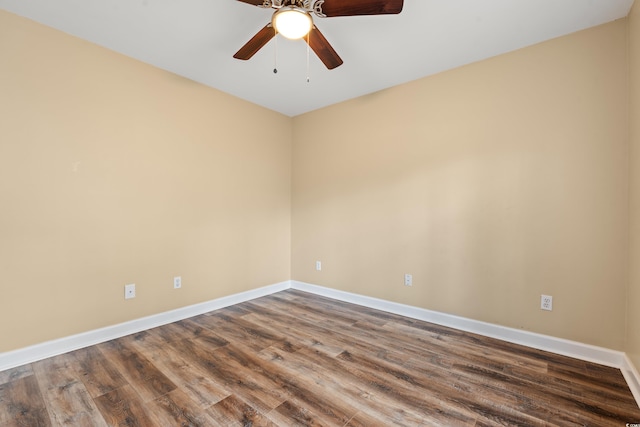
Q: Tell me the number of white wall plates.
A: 5